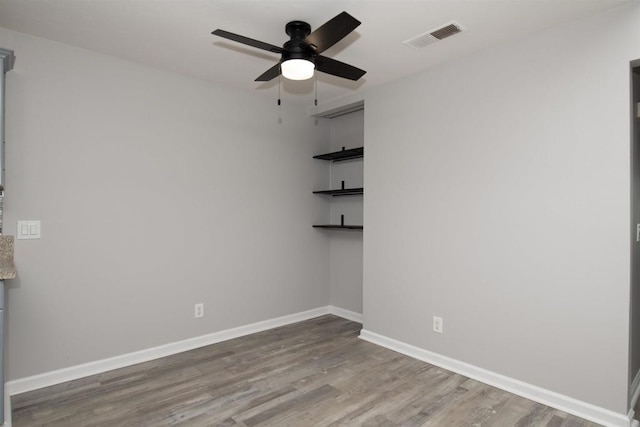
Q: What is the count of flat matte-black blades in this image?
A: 4